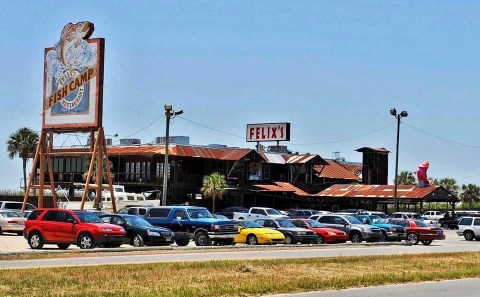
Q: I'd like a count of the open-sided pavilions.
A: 1